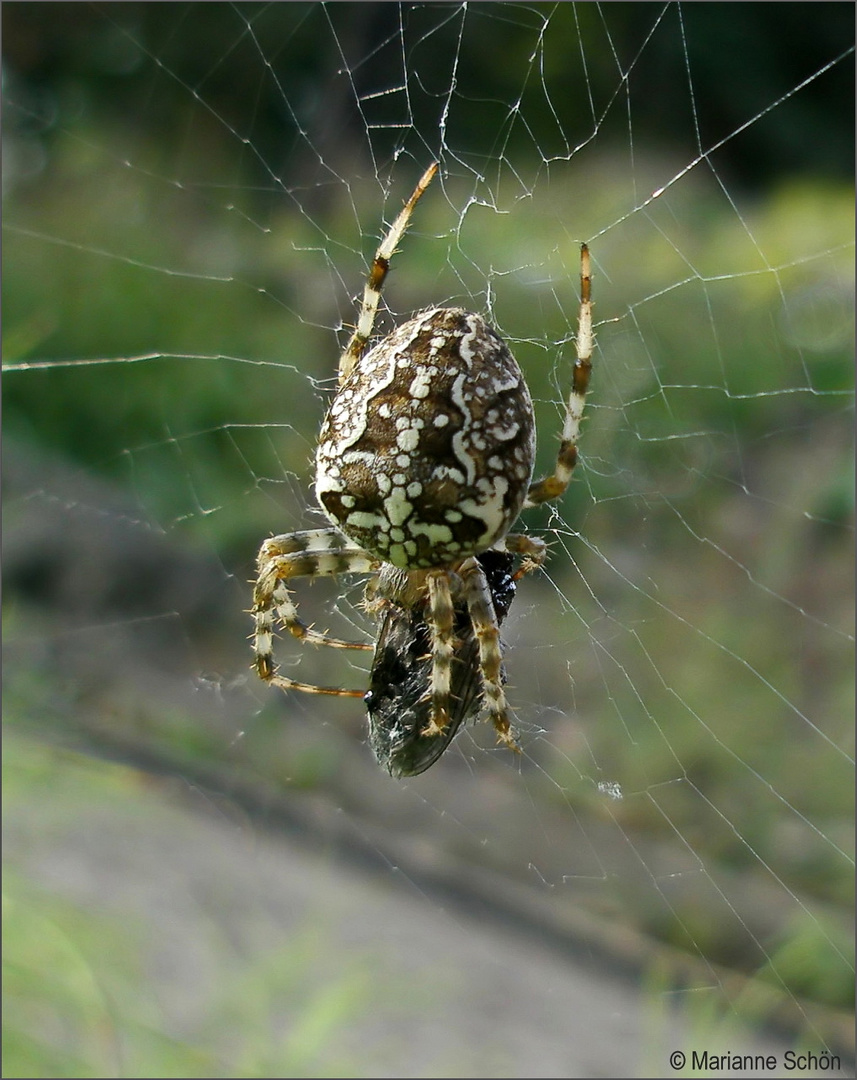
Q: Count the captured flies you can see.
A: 1